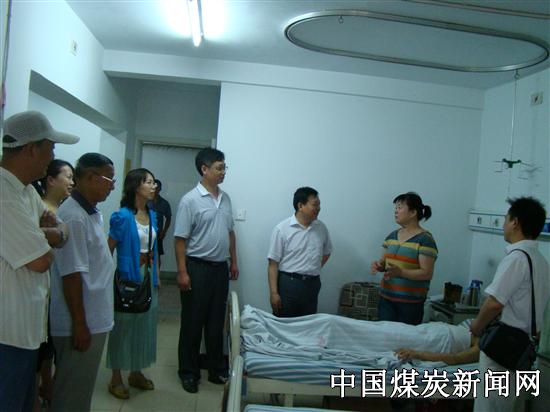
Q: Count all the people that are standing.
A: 9